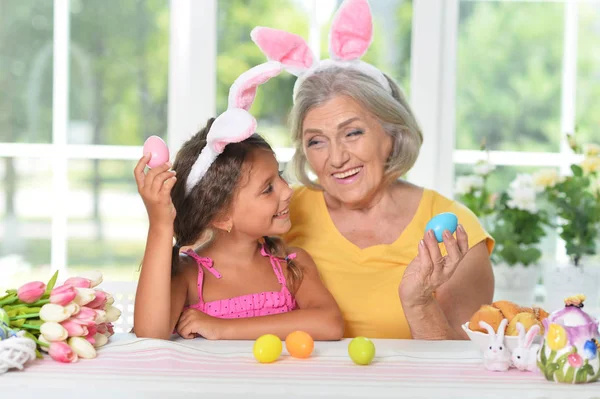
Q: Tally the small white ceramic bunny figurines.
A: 2